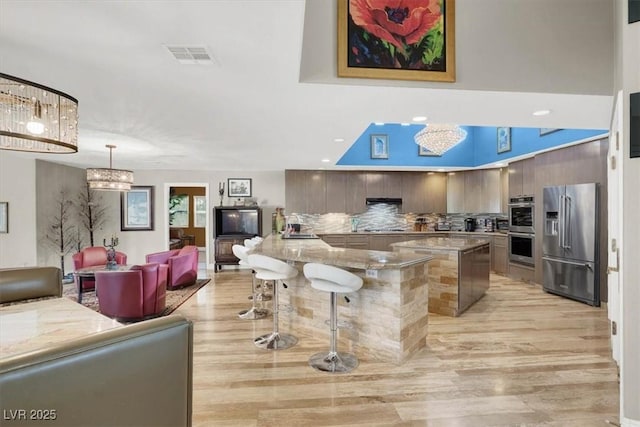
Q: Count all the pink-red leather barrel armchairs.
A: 3